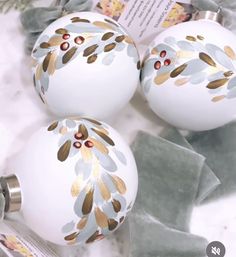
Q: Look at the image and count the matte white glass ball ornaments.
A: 3